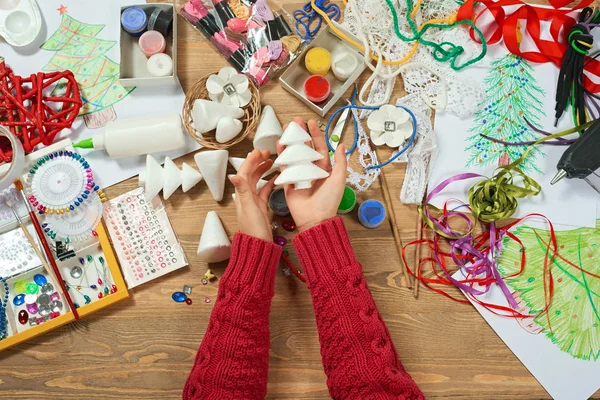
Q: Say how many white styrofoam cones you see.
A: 4